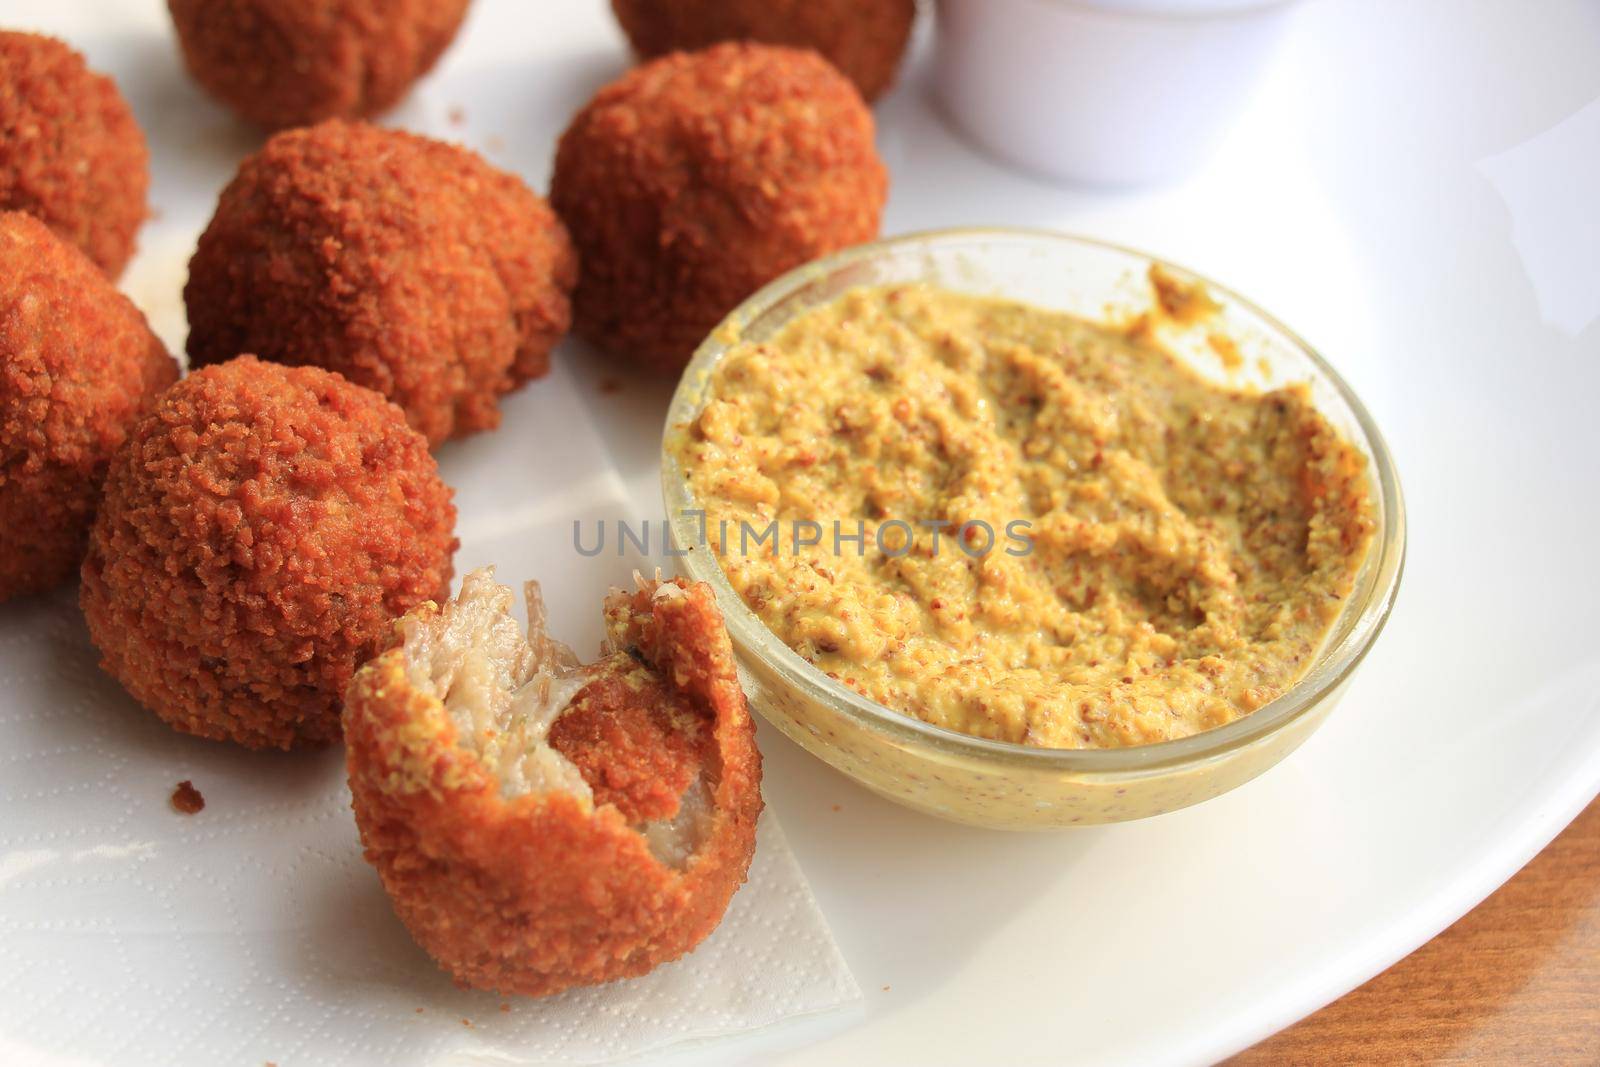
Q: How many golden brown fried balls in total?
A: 8